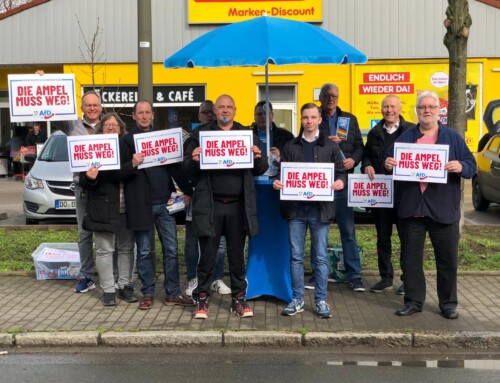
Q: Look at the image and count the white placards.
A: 7